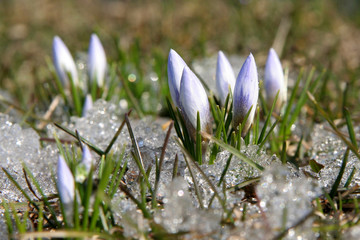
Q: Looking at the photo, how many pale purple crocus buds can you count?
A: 10